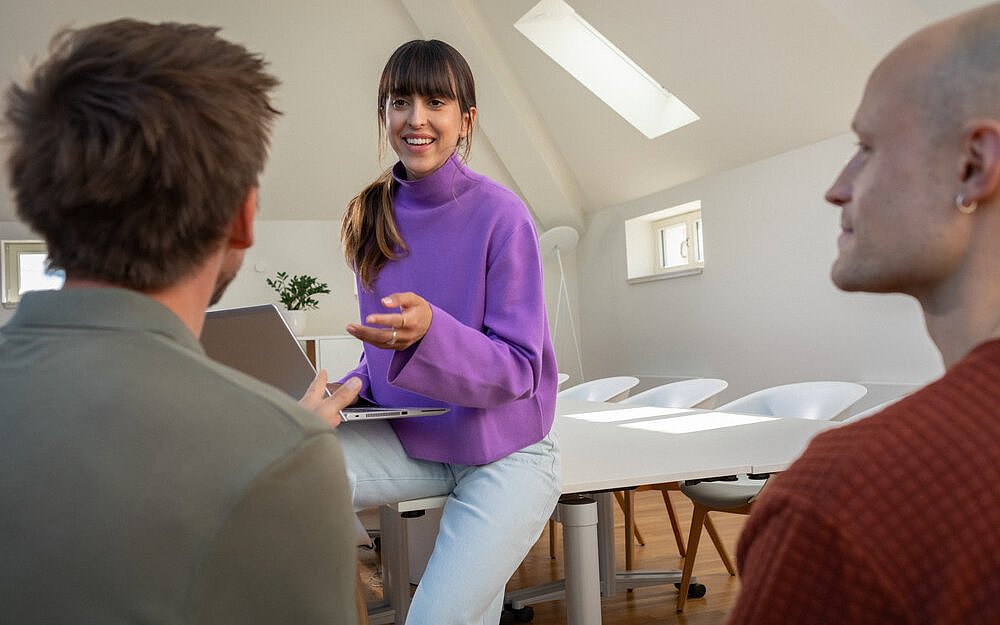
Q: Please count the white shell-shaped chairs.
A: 5